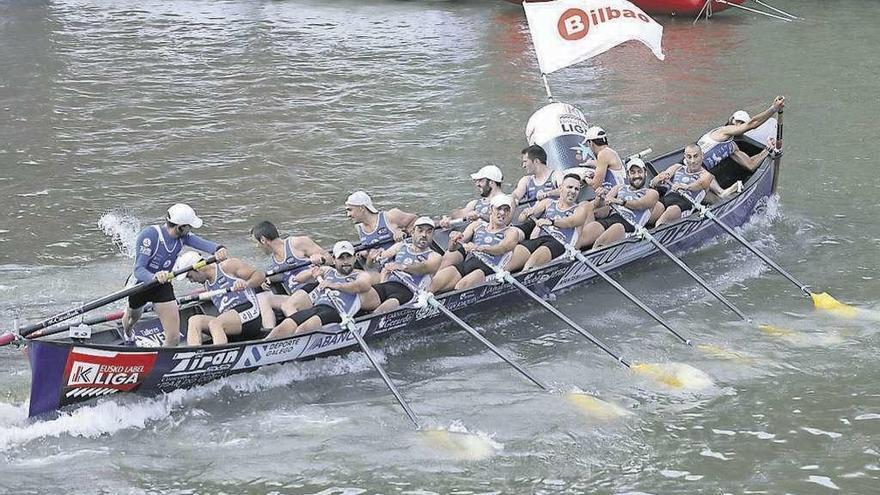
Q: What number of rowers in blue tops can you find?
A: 14